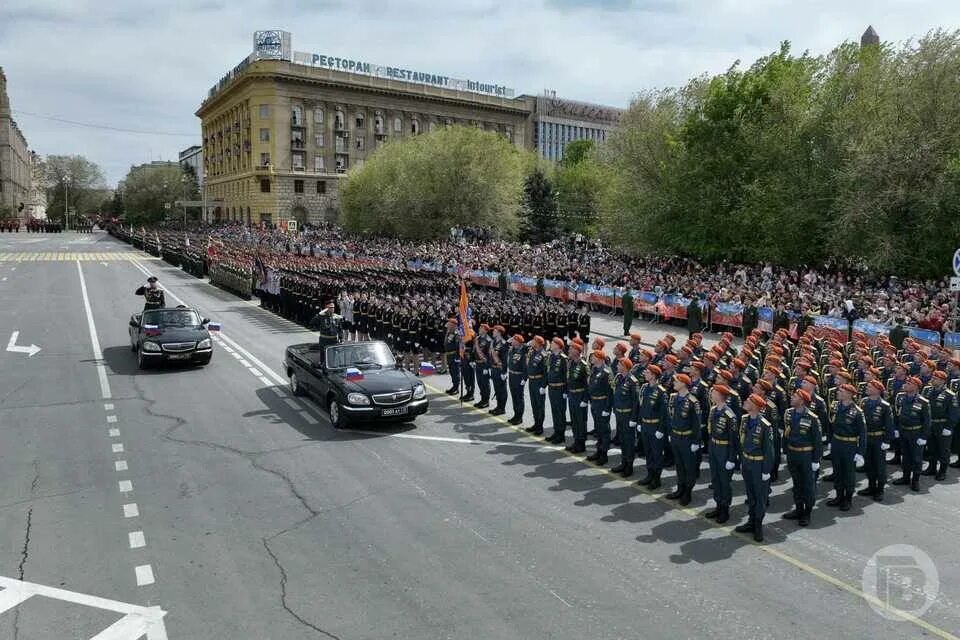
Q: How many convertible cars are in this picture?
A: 2